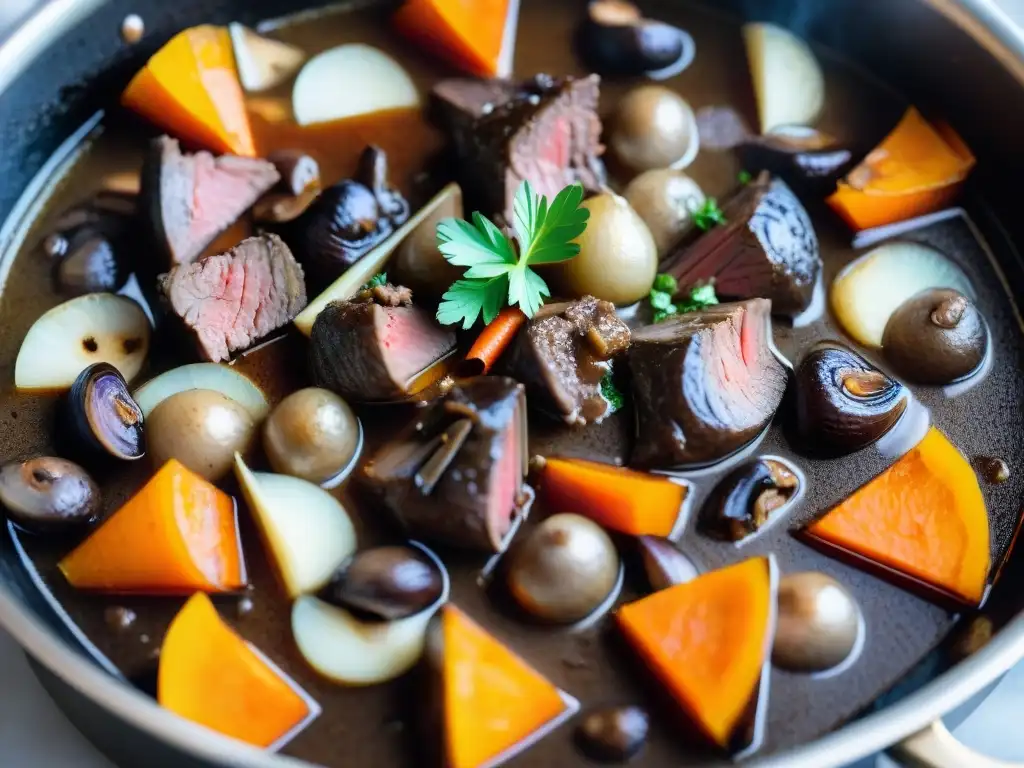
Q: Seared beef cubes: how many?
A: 8